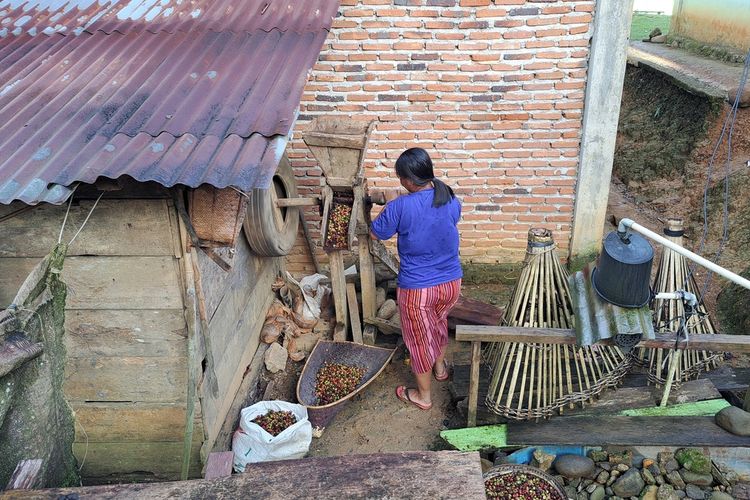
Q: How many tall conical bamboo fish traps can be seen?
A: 2